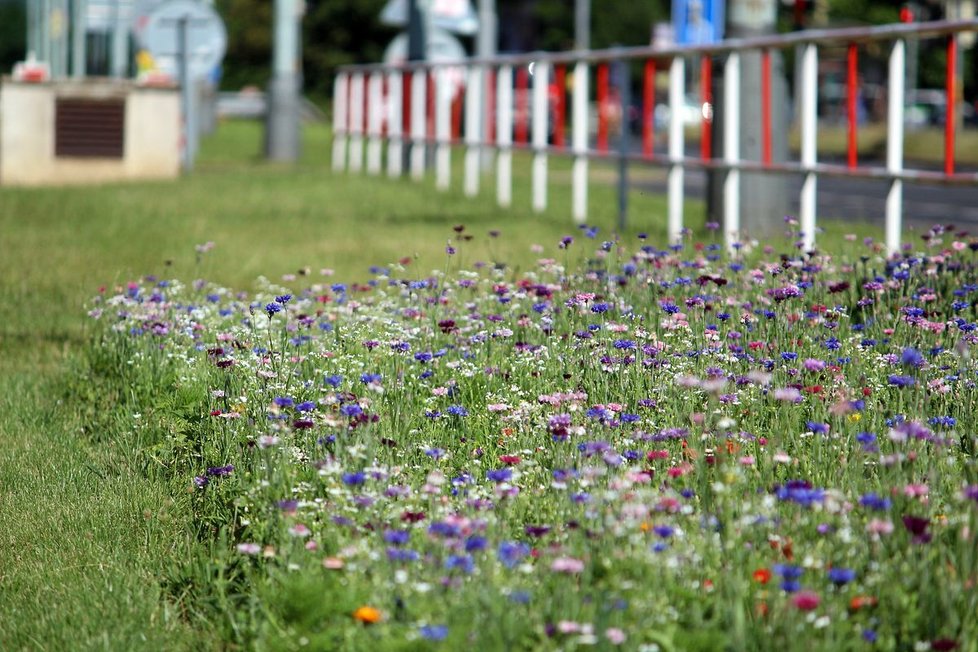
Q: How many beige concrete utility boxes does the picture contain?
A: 1